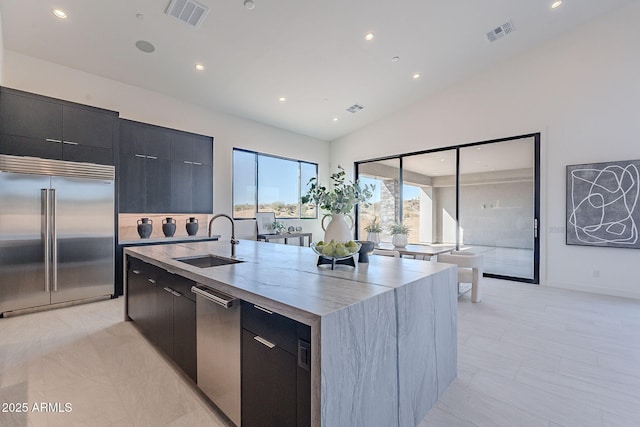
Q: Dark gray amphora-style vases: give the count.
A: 3